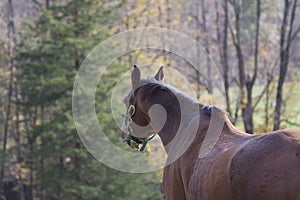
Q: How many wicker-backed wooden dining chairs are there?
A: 0